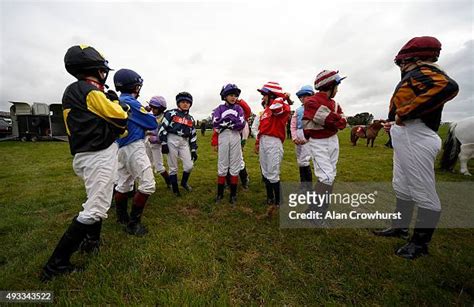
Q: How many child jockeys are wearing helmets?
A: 9